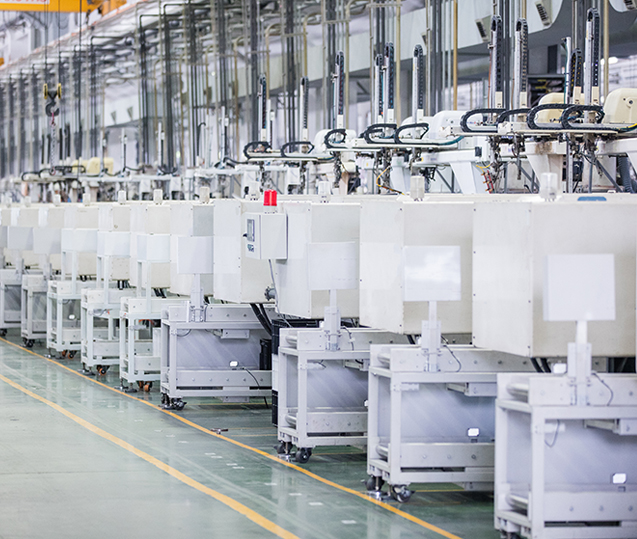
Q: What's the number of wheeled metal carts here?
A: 9